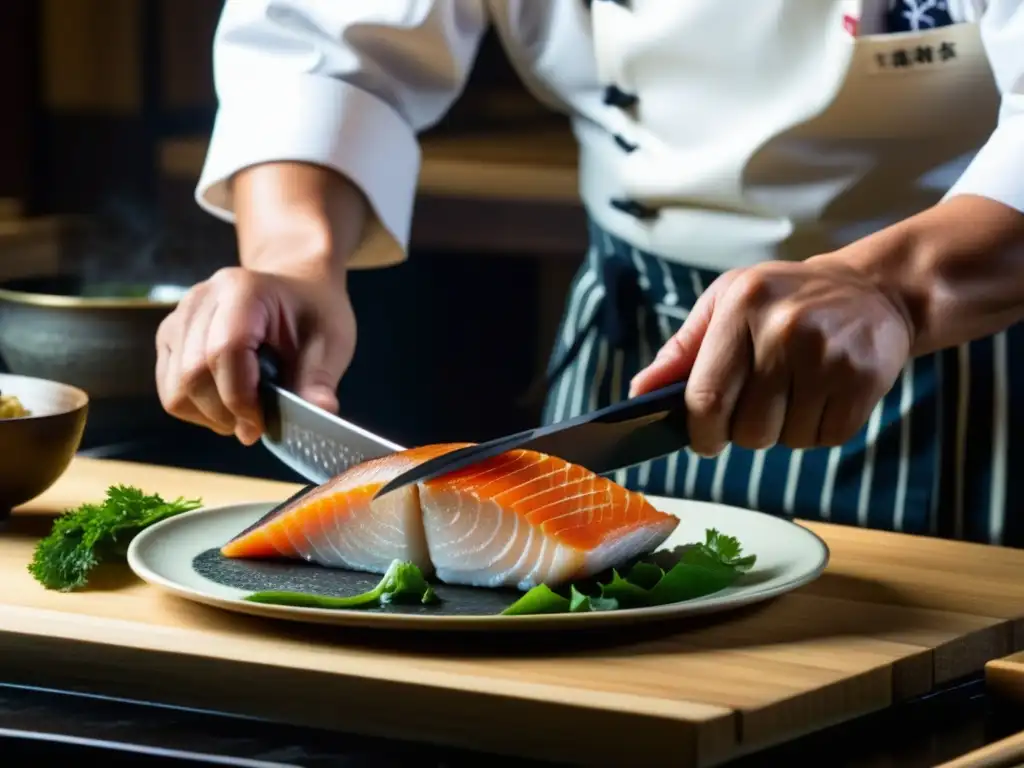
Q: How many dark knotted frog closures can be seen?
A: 3